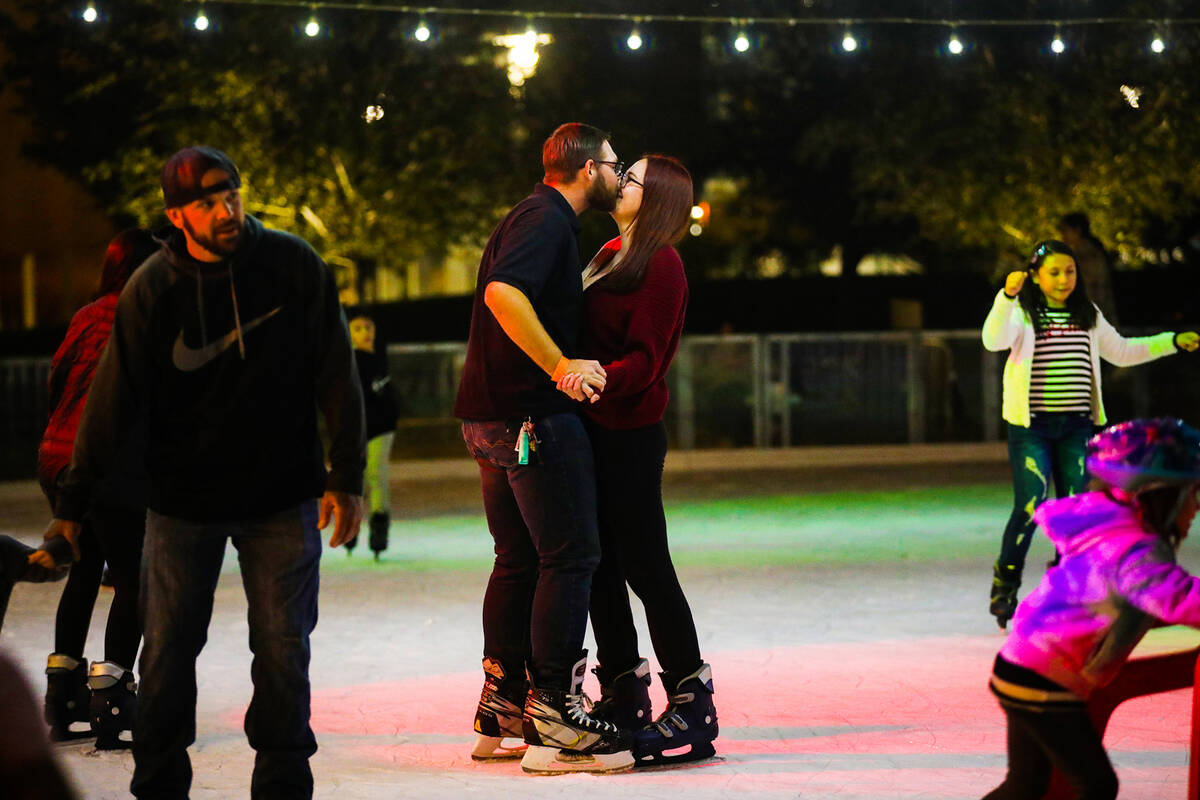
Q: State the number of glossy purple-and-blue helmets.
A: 1